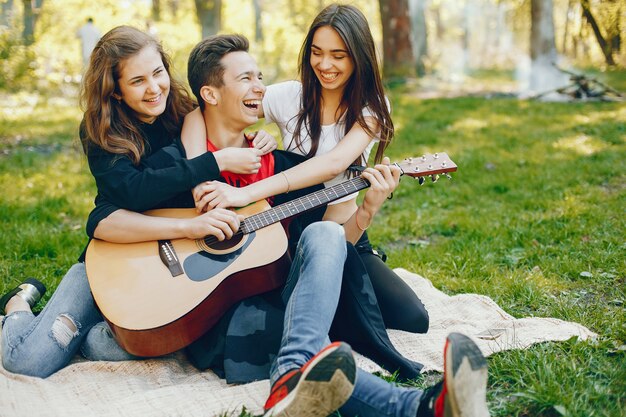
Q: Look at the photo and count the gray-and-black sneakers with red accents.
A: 2